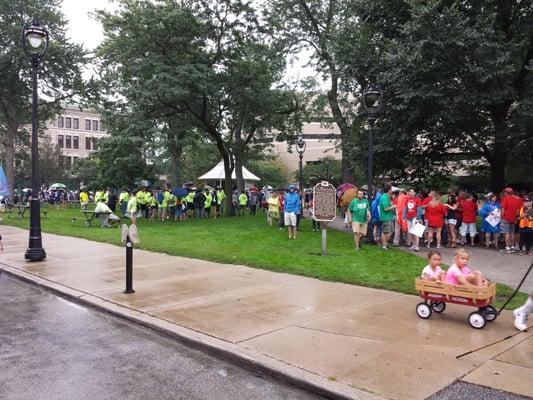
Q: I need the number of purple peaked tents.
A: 0